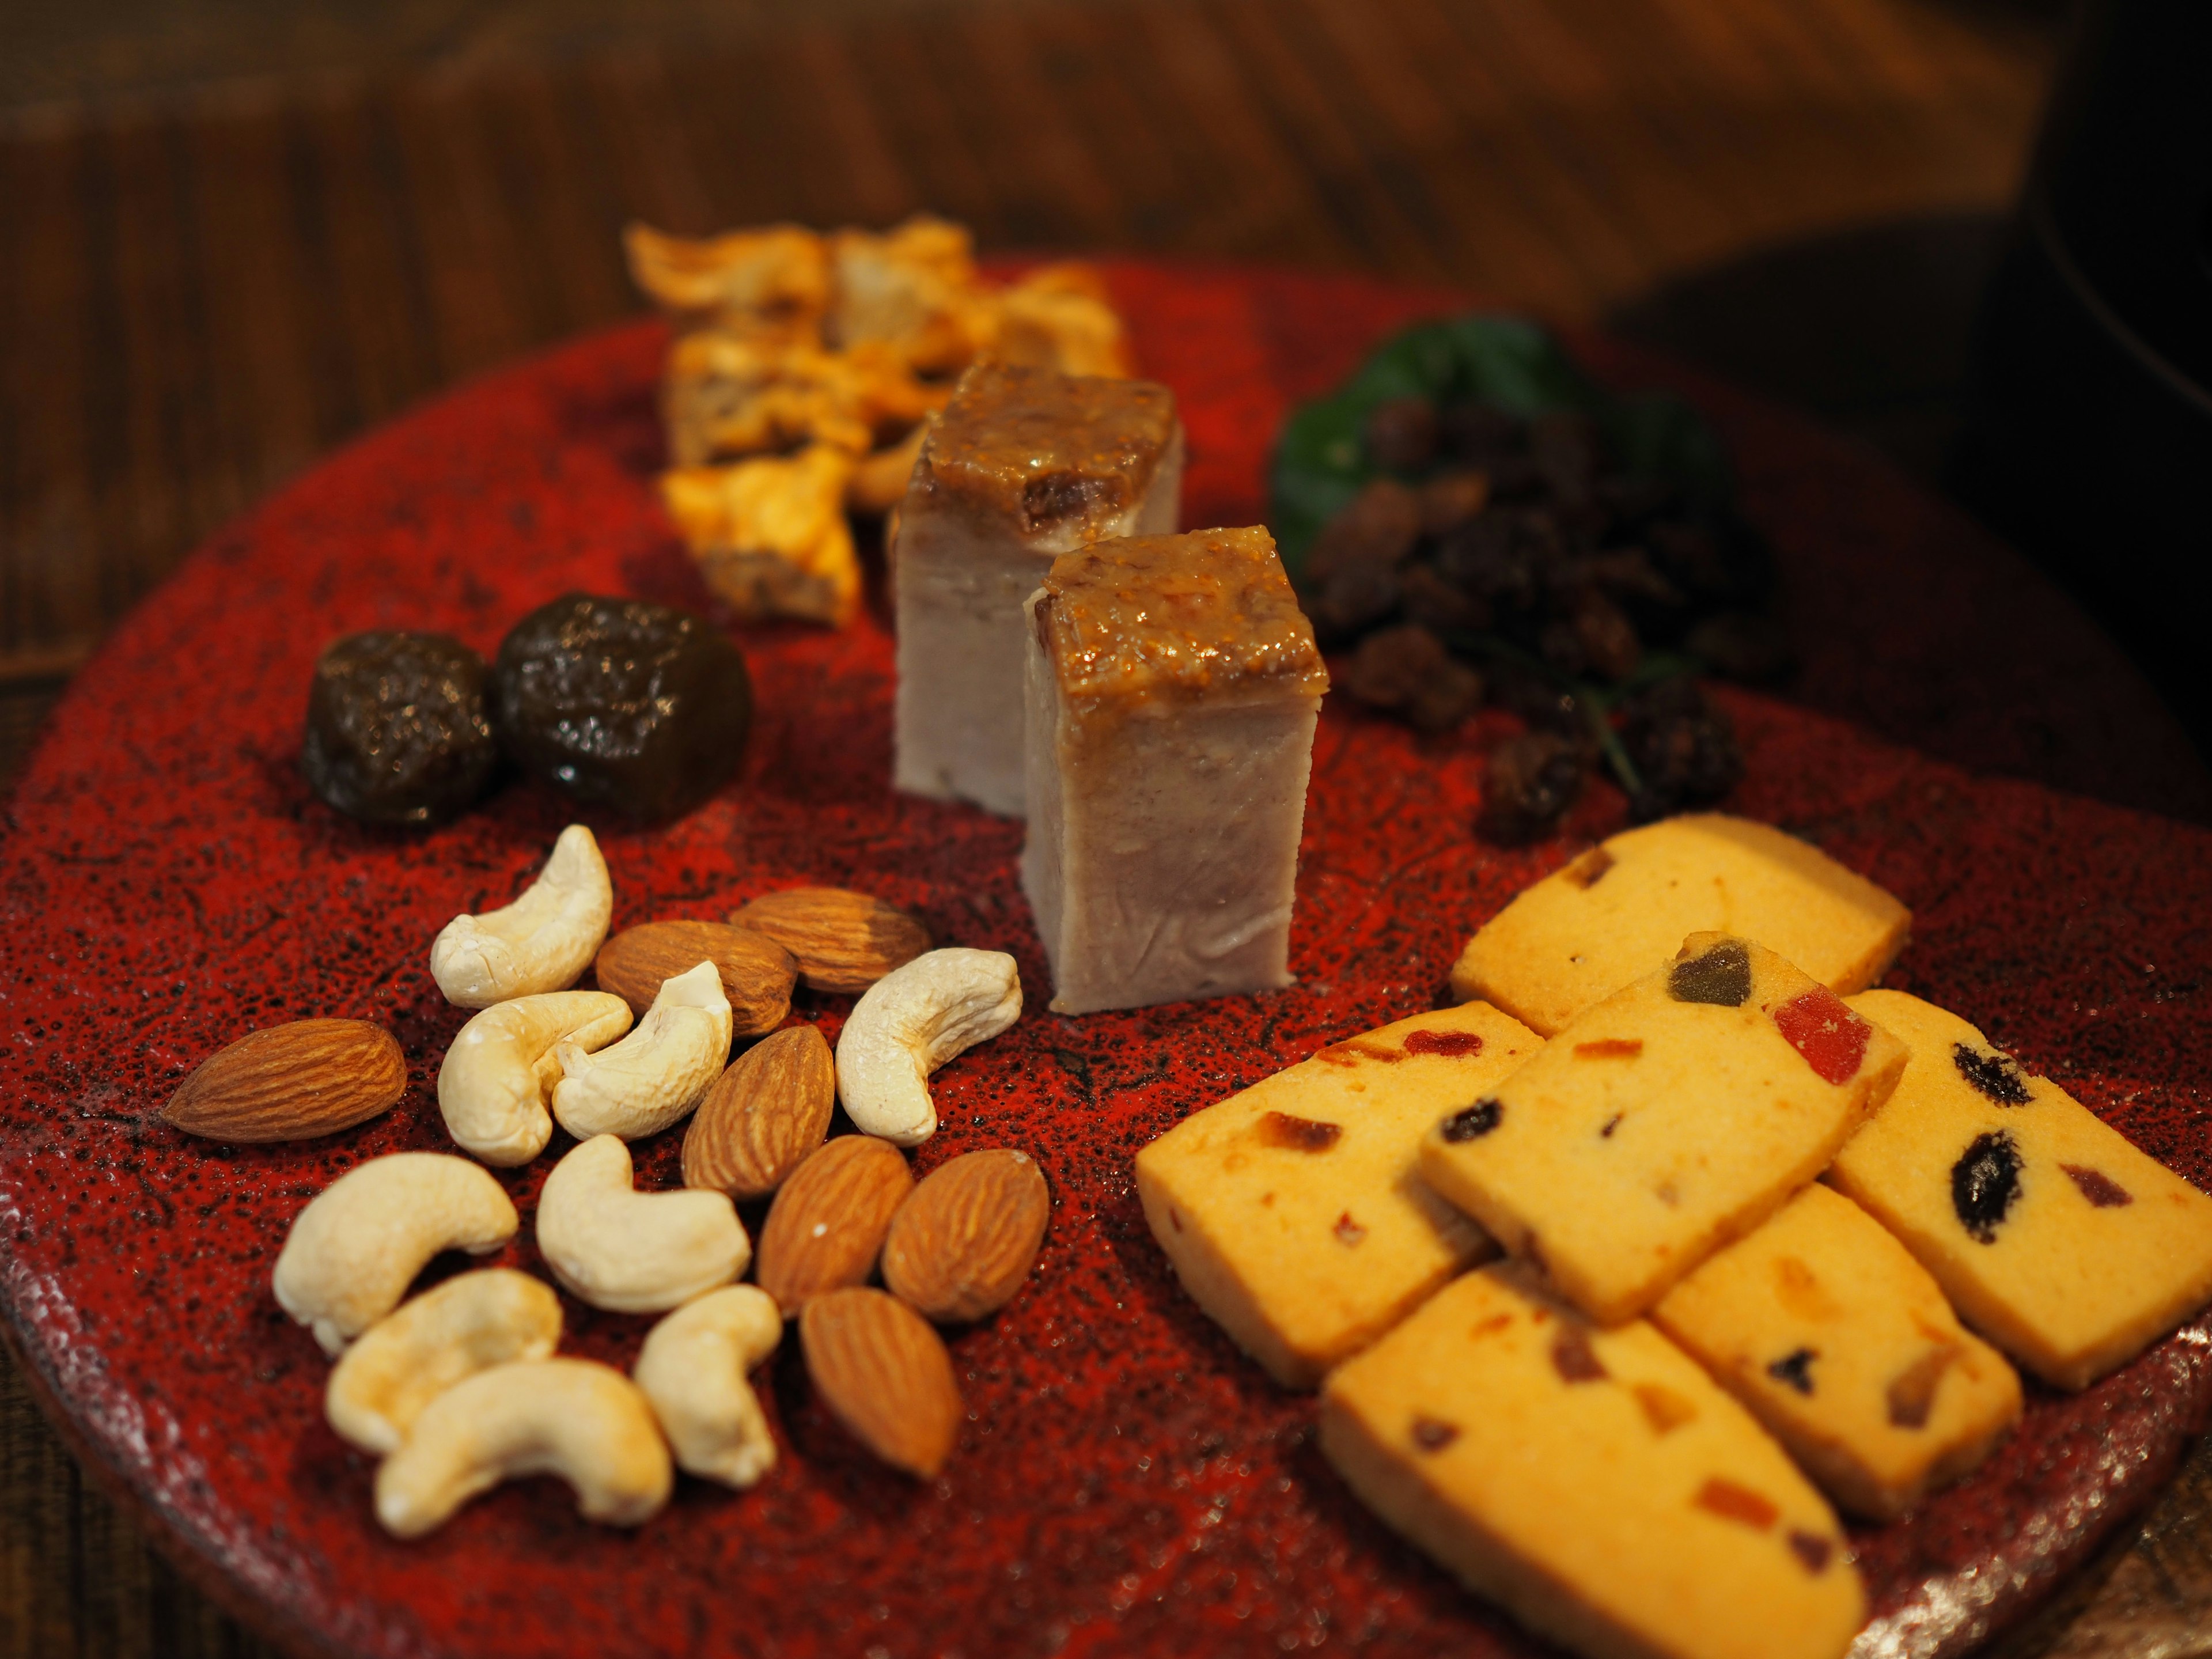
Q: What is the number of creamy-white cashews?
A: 9